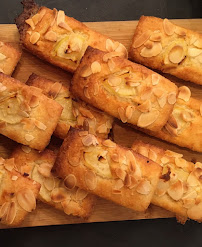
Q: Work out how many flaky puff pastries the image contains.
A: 11